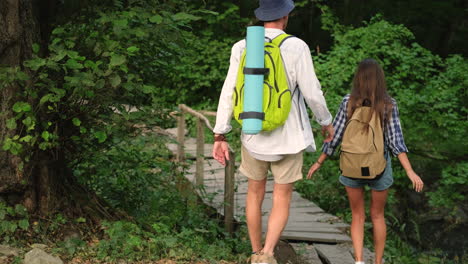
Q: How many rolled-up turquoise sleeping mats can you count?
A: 1